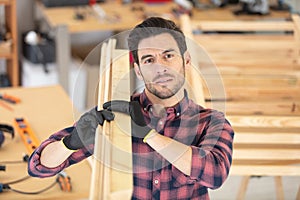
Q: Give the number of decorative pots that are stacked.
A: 0